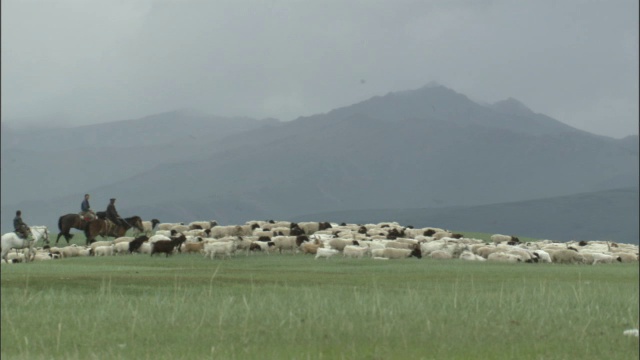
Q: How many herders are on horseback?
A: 3